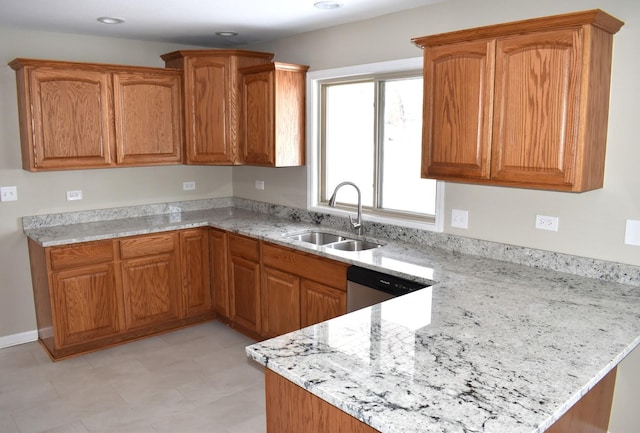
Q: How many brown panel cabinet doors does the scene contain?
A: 13